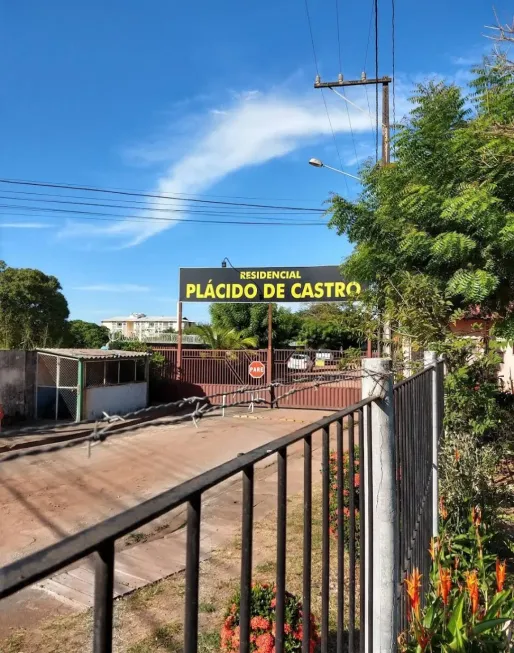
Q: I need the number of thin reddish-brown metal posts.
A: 3